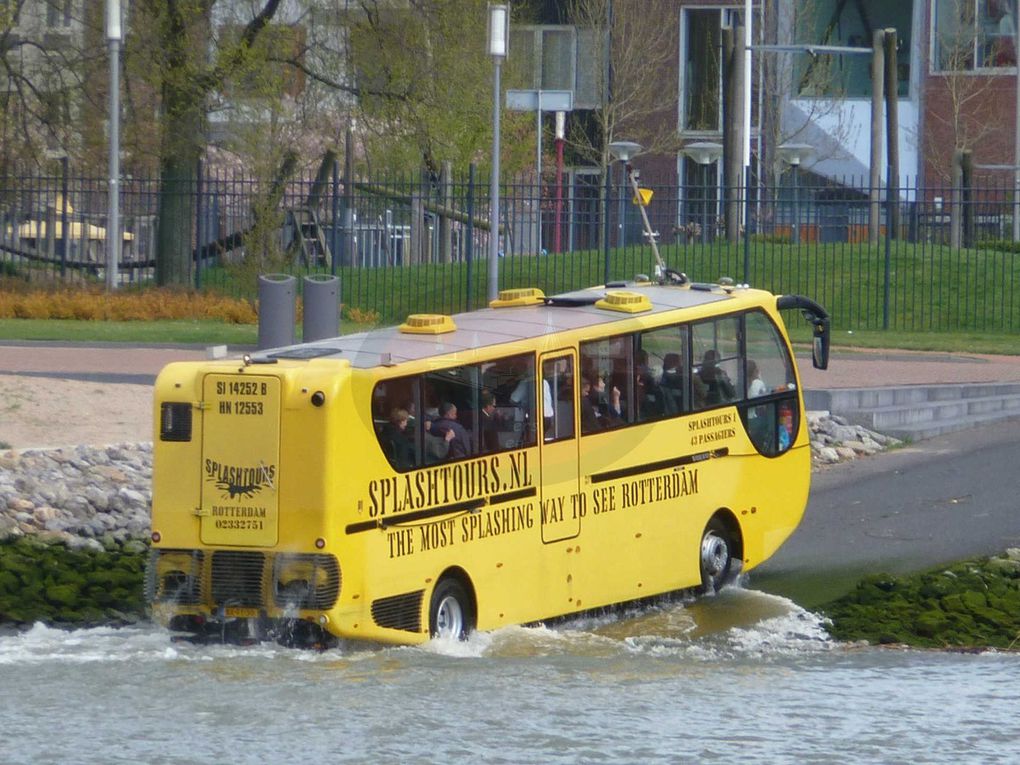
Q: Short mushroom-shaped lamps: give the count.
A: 3